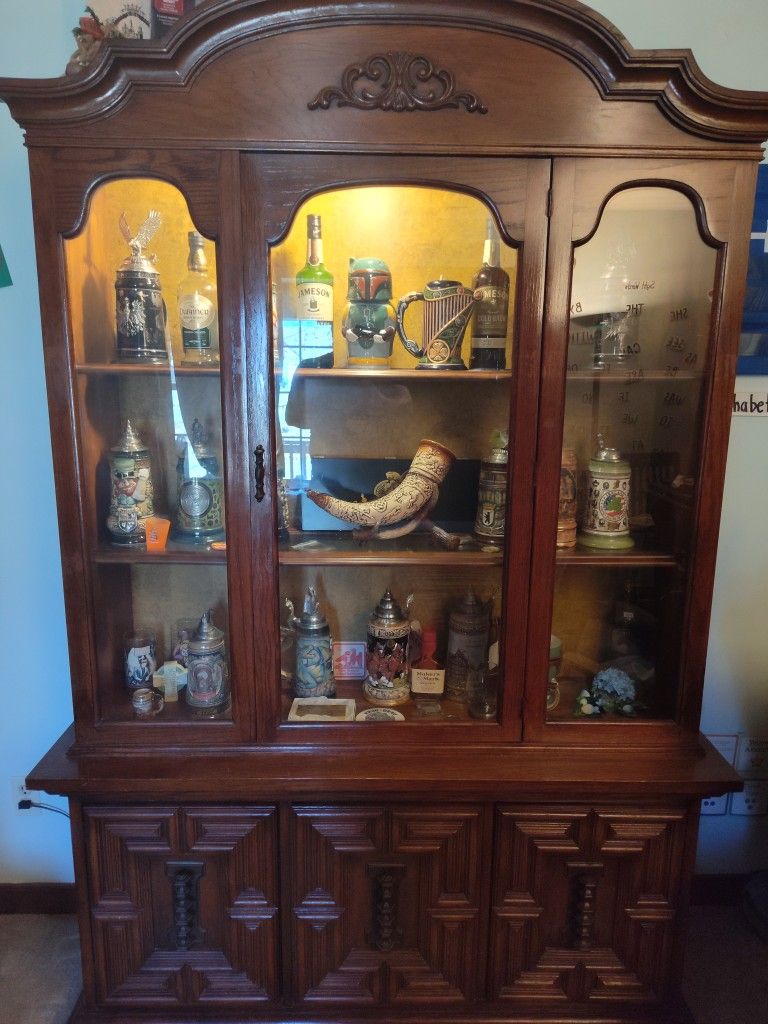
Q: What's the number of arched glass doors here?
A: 3